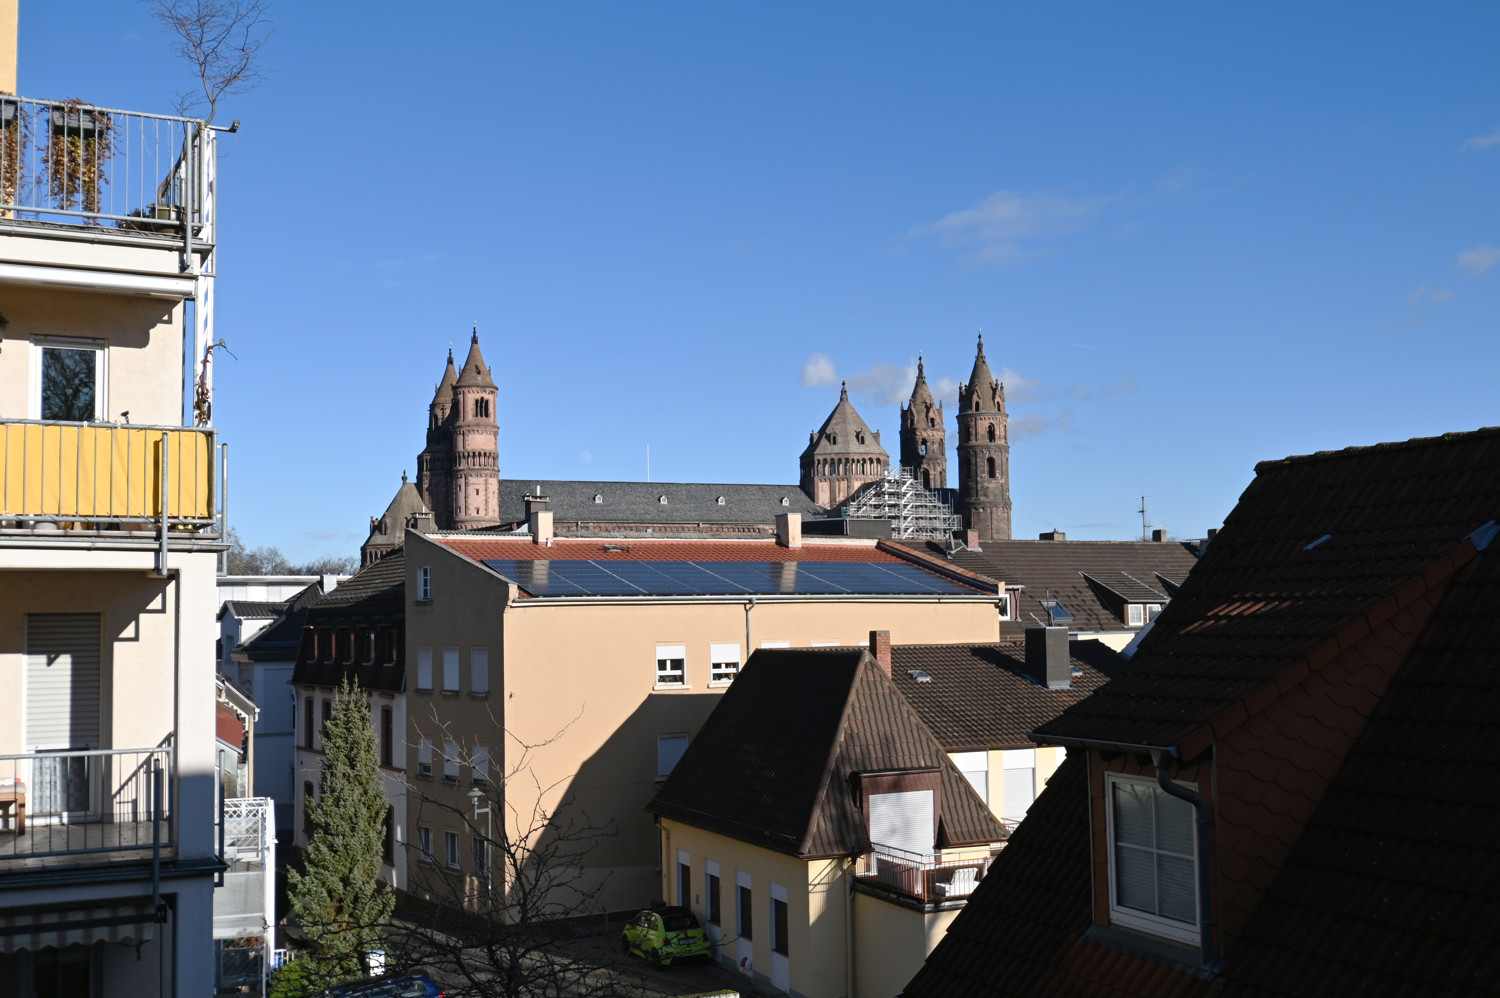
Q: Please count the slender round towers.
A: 4